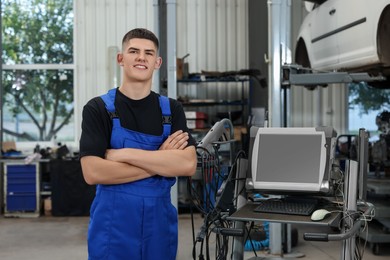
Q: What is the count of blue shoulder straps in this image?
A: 2